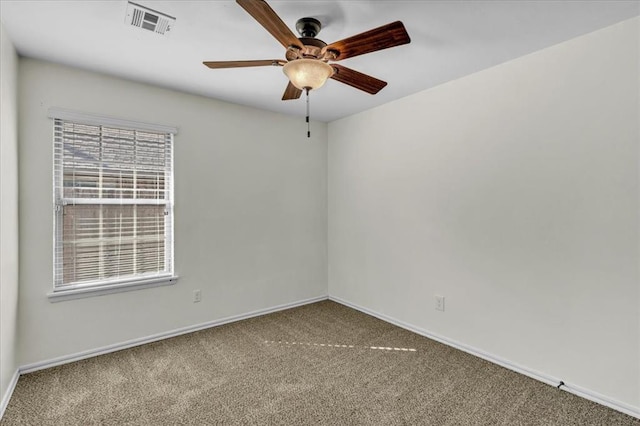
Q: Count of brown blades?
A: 5